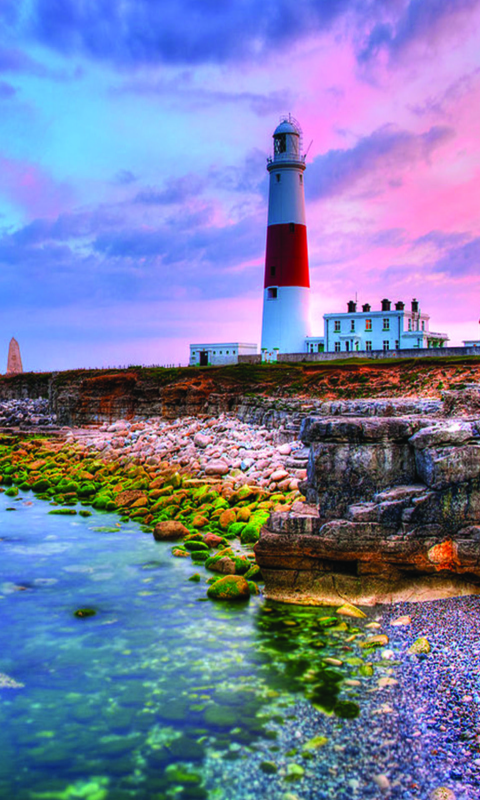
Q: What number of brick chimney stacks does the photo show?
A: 5